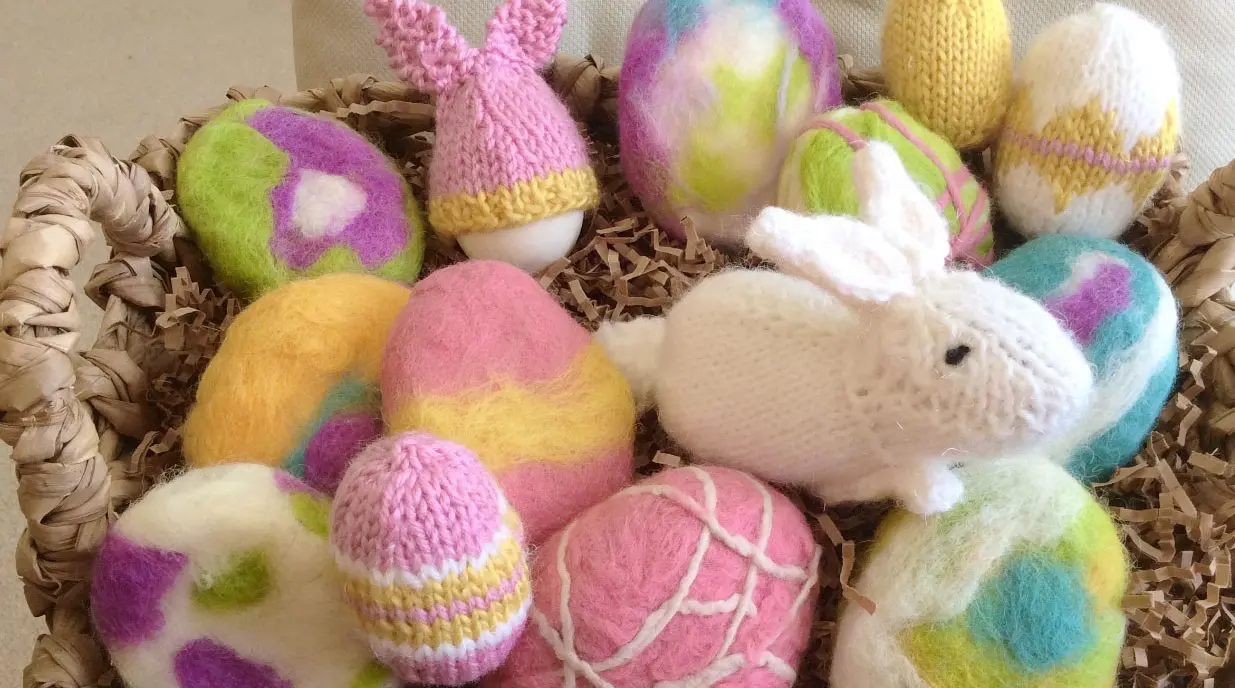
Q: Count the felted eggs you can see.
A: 9